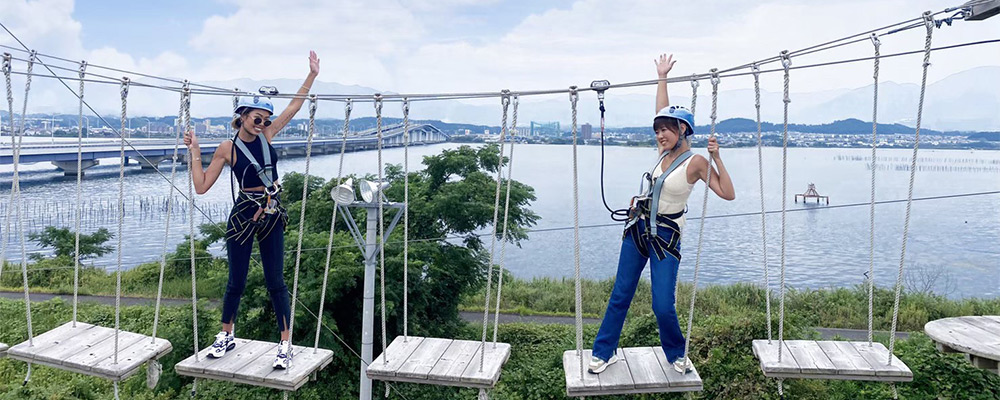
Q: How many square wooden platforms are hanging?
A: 5